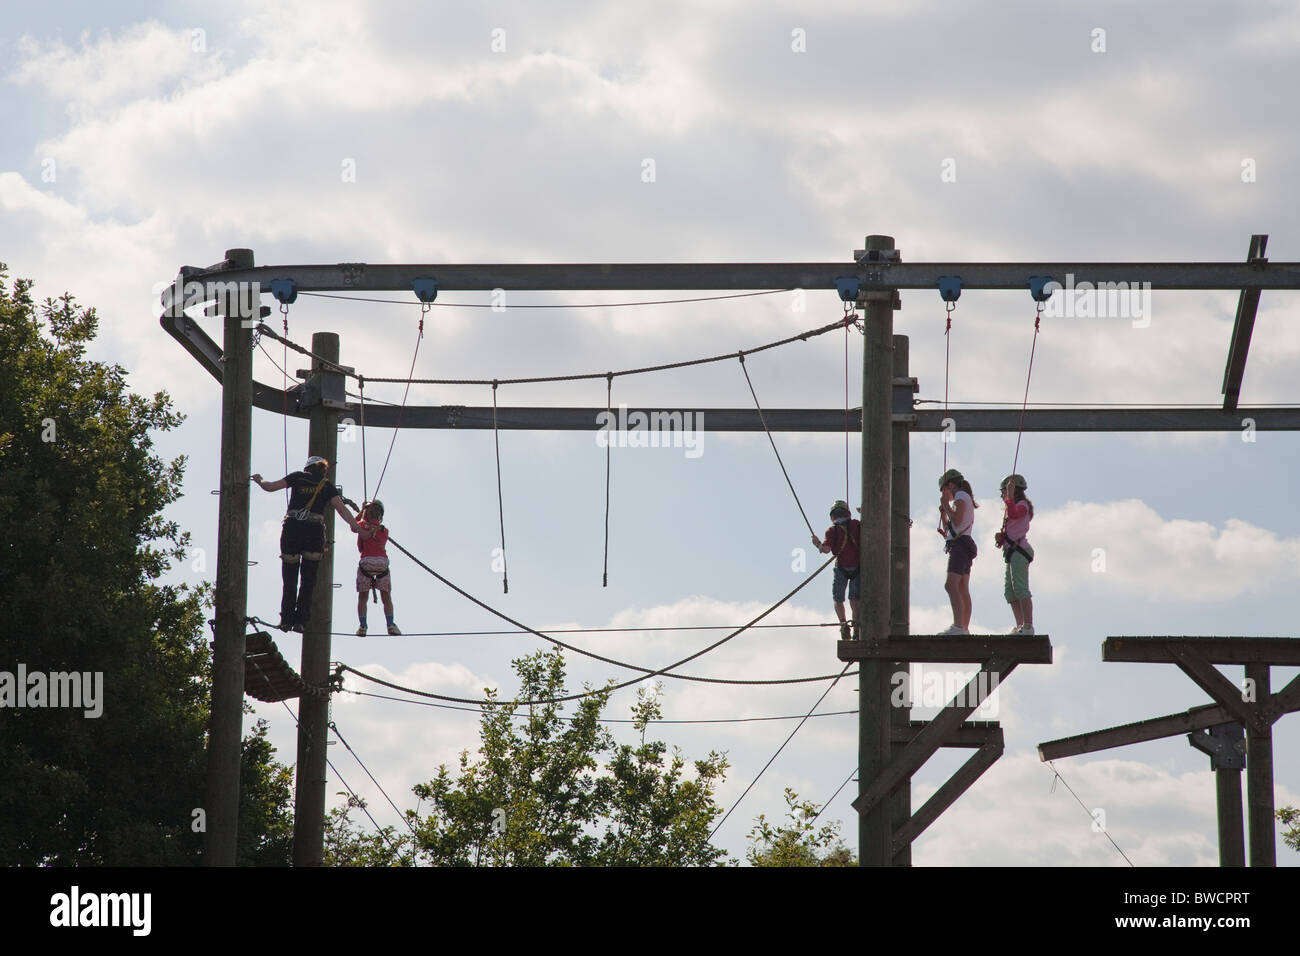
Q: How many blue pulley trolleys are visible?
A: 5